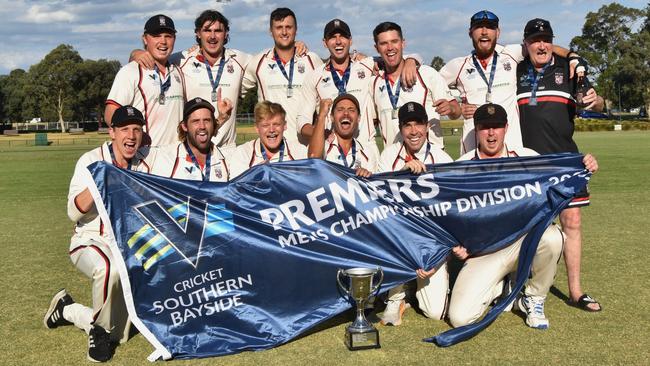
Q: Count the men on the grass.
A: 13